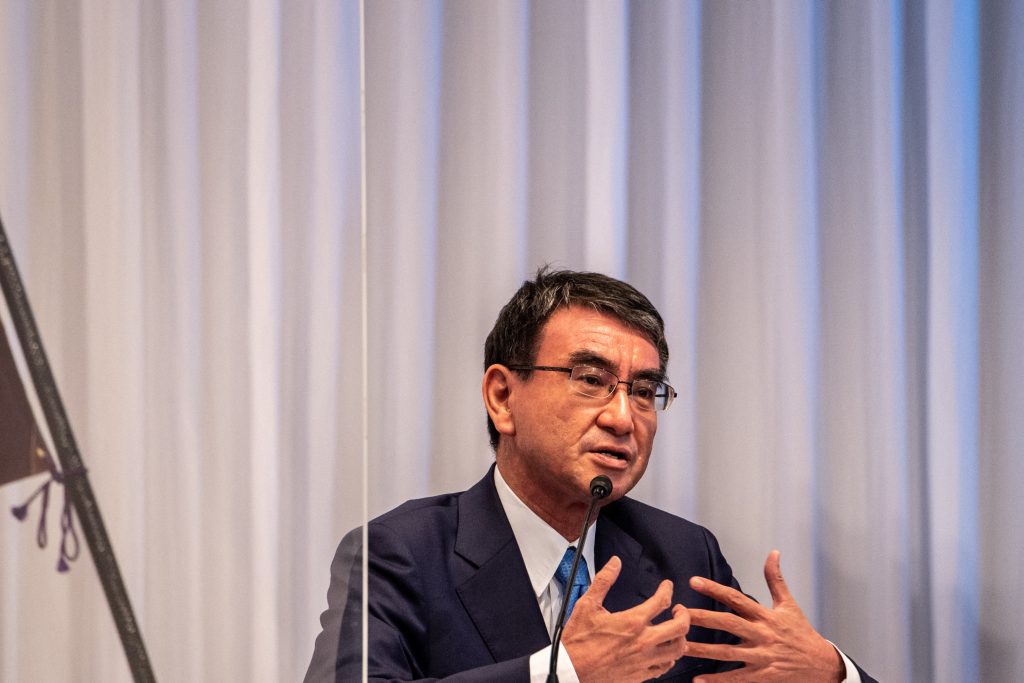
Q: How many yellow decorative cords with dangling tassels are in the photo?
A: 0